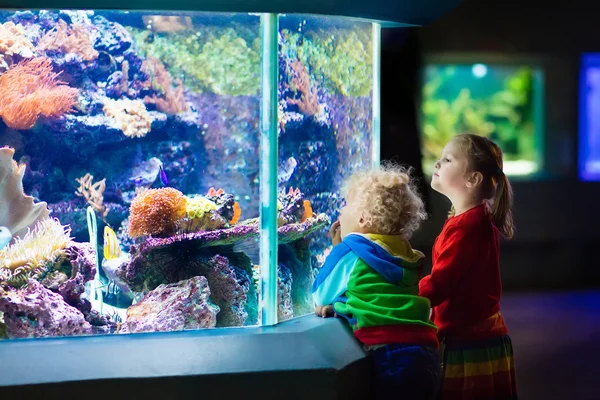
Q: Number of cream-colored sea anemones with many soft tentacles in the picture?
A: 1